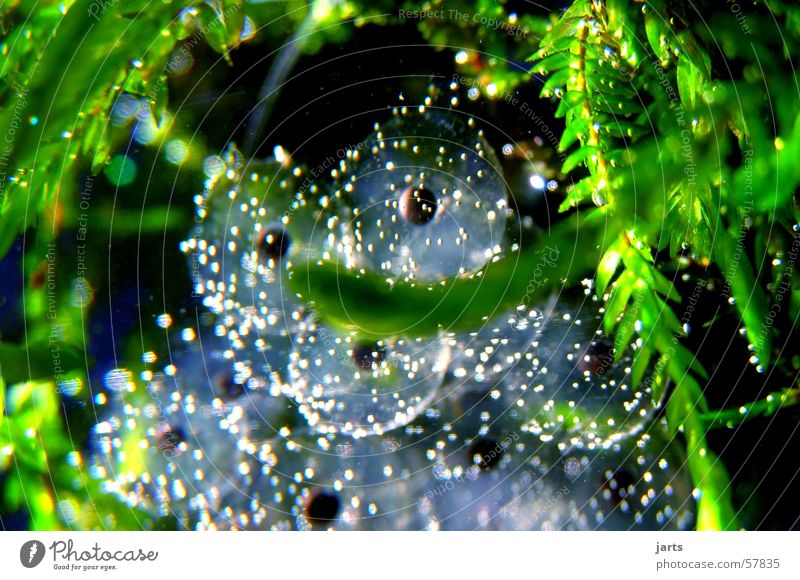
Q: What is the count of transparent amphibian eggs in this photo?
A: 9